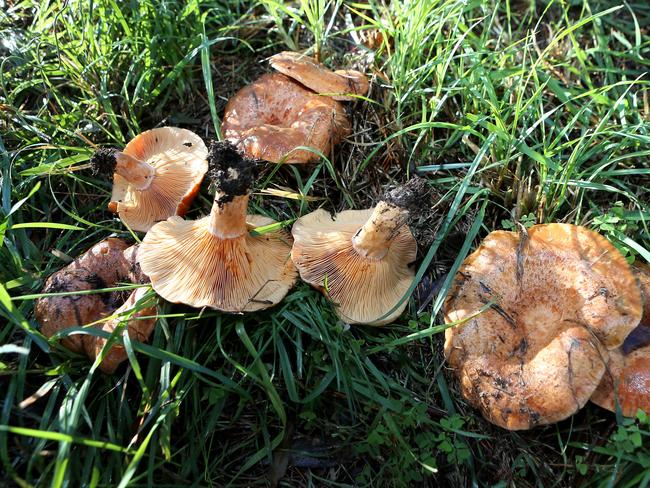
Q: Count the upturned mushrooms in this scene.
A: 3